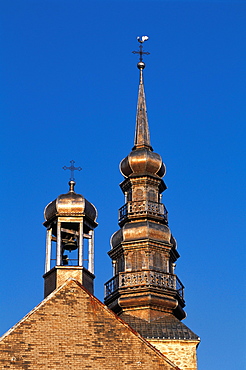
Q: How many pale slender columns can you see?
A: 4